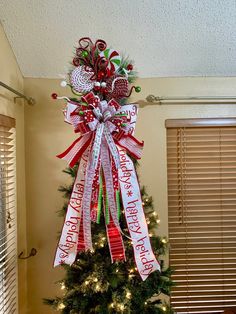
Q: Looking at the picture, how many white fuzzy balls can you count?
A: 3